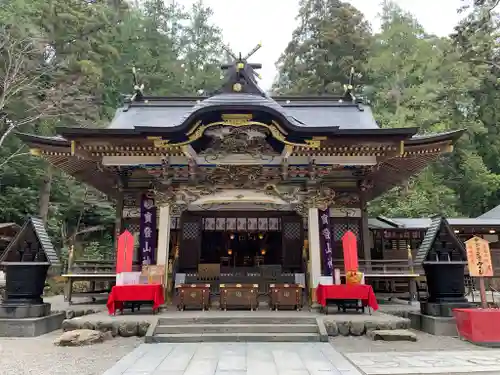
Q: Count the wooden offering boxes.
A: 3